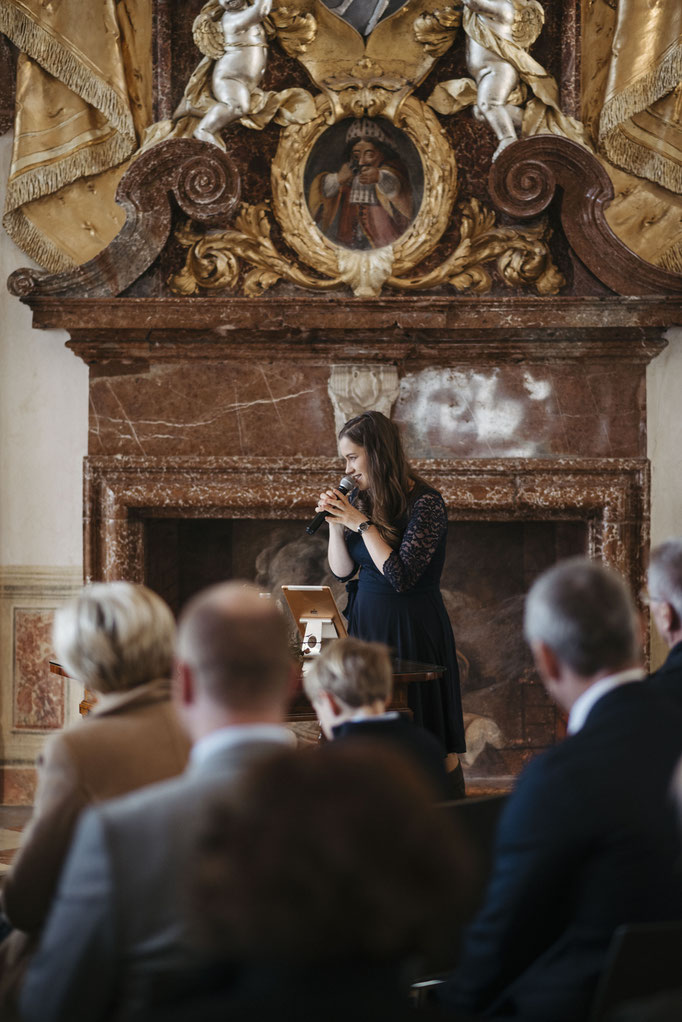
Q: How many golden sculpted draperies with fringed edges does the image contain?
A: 2